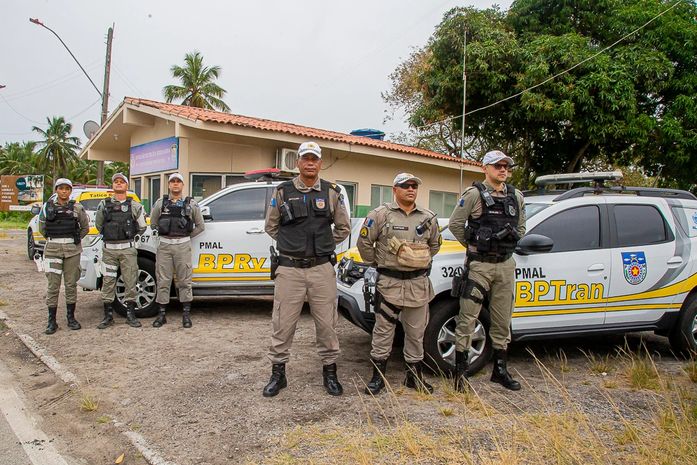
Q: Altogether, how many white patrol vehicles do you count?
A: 3